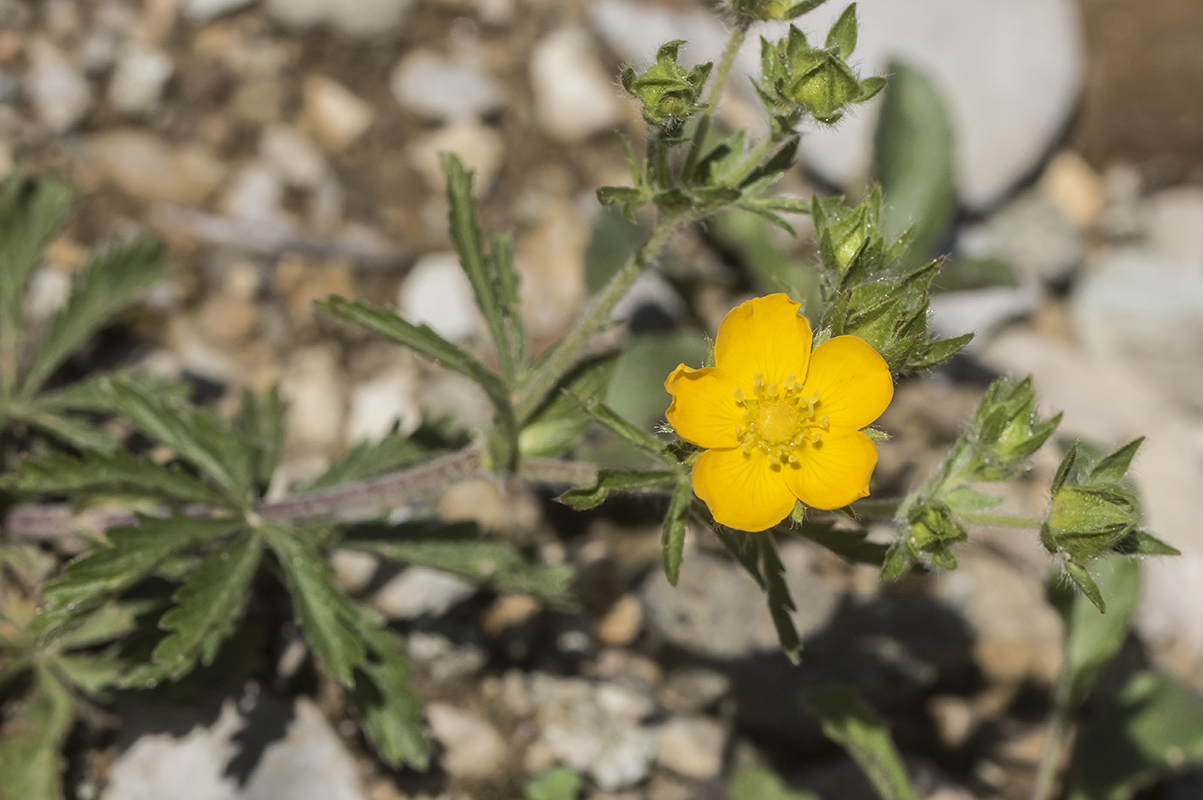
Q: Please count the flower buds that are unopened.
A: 8